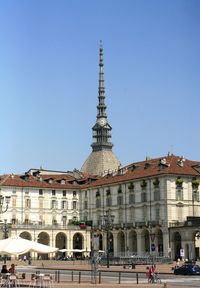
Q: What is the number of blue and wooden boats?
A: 0